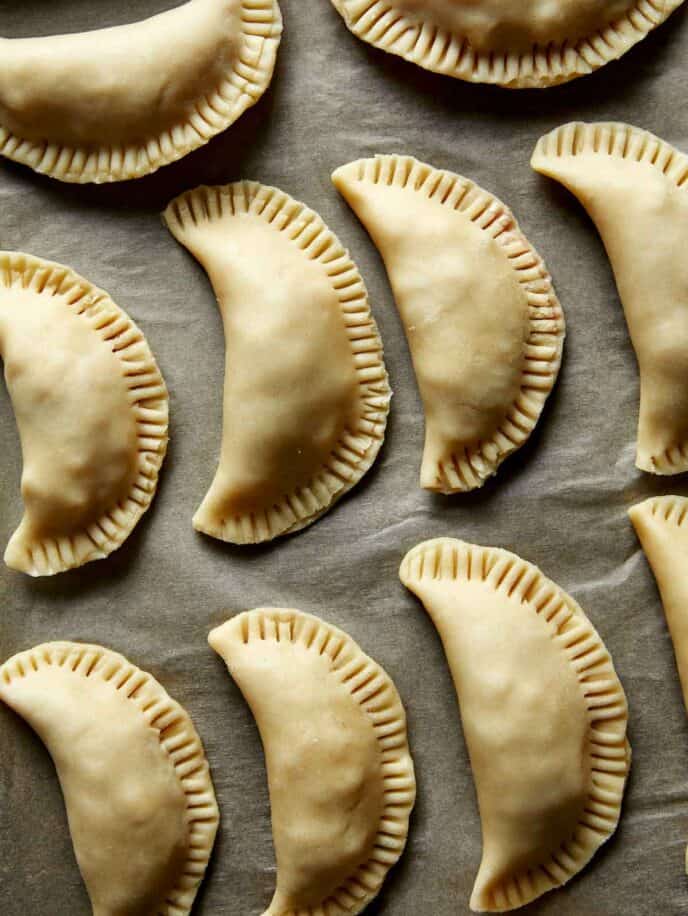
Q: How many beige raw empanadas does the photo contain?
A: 10